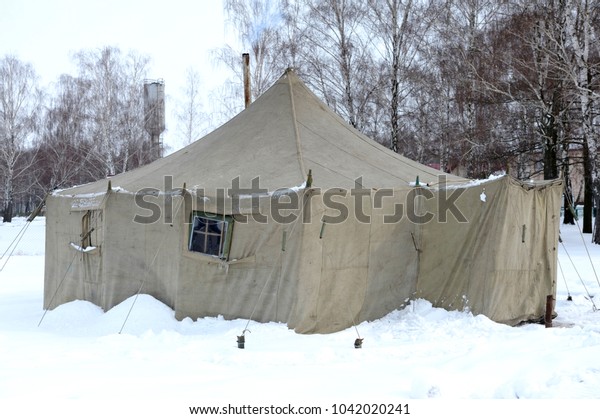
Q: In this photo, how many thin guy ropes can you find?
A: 9